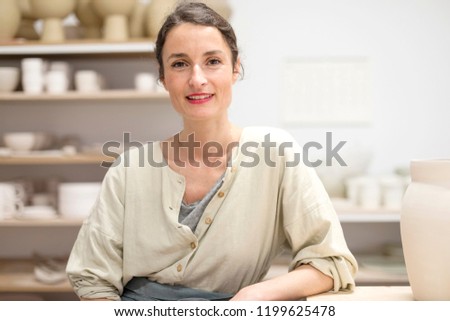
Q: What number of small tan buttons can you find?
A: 5